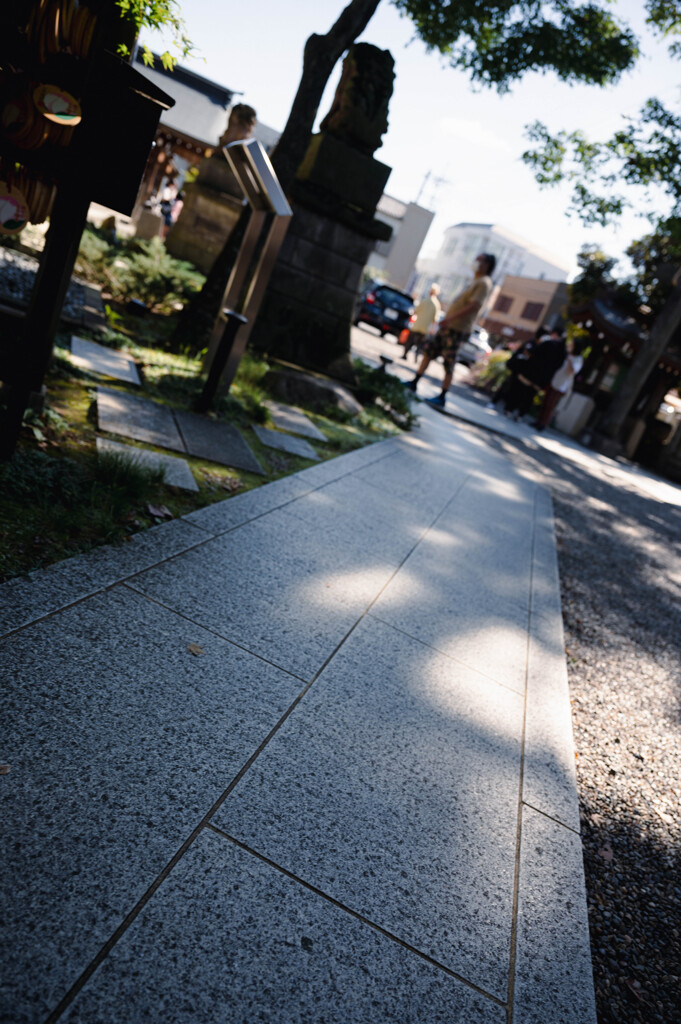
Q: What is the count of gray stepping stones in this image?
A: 6